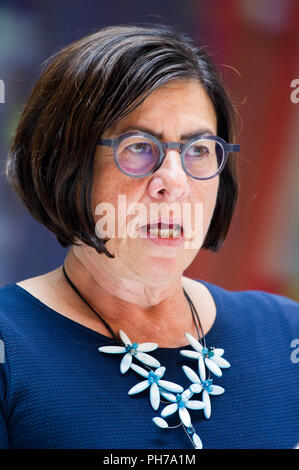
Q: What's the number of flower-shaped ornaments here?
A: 5